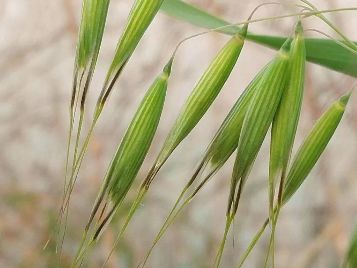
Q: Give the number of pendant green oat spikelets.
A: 8